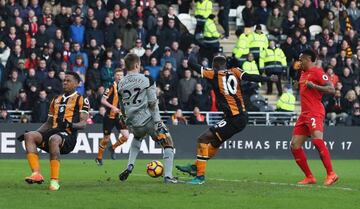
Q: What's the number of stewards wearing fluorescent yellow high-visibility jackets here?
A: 7